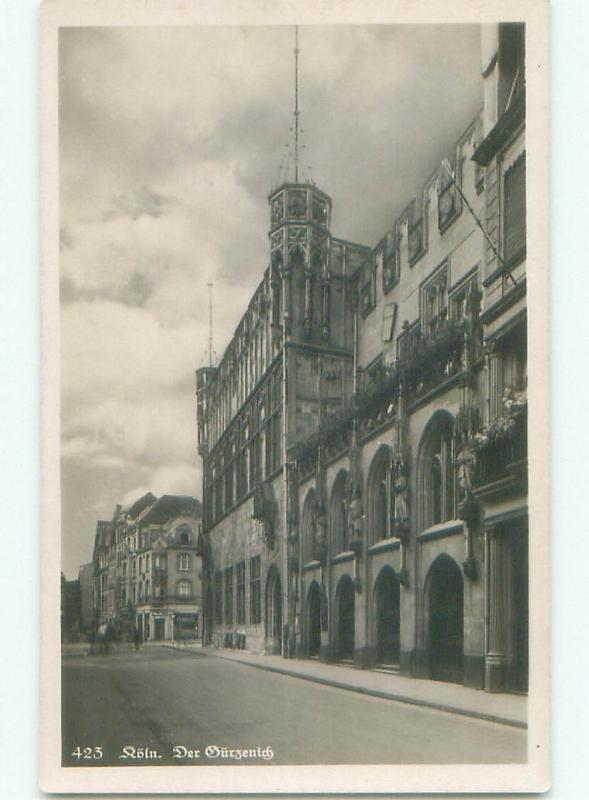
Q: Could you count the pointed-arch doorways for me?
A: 5